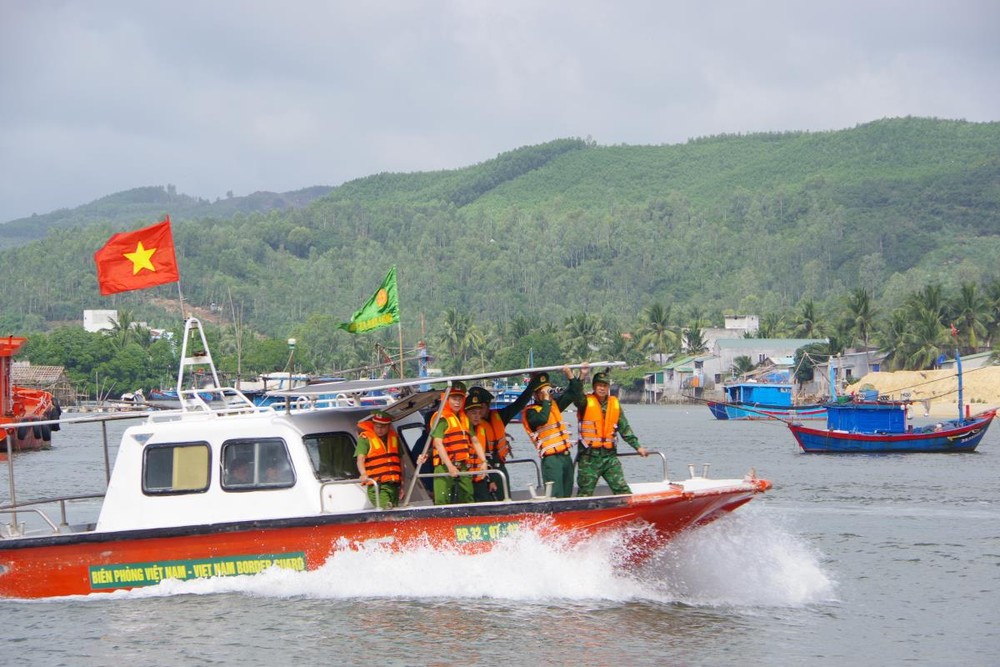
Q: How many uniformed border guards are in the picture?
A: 6